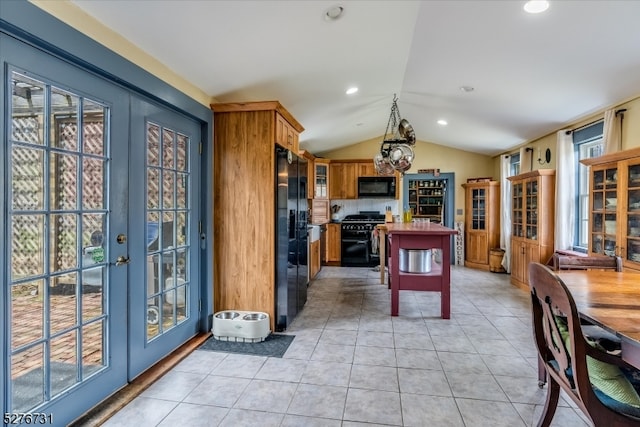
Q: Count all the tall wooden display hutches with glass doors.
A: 3